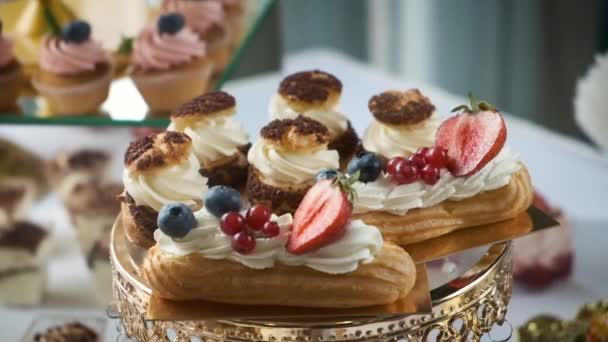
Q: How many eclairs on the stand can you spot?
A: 2